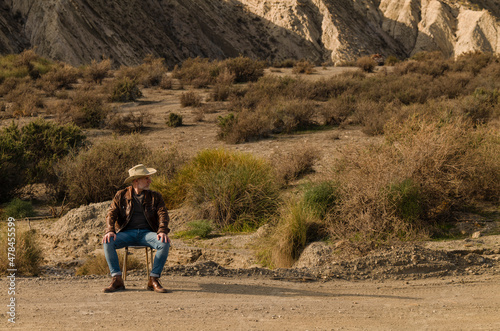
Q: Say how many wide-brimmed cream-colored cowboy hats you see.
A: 1